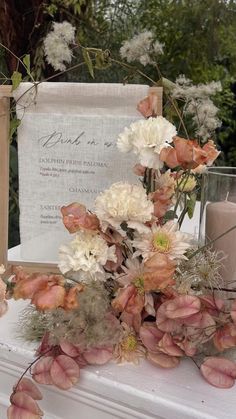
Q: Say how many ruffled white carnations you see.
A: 3